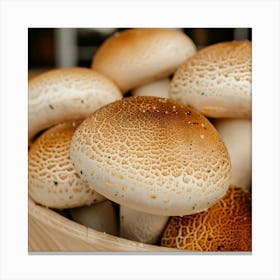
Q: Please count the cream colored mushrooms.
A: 5